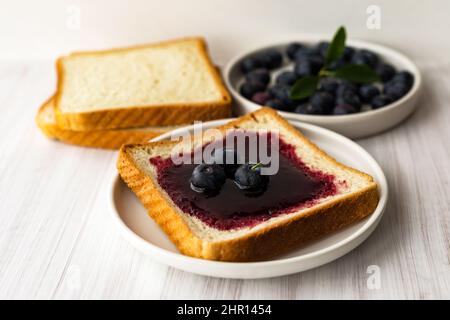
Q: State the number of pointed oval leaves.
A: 3